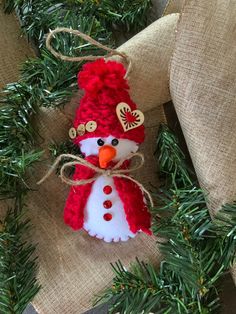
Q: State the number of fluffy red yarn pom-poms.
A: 1